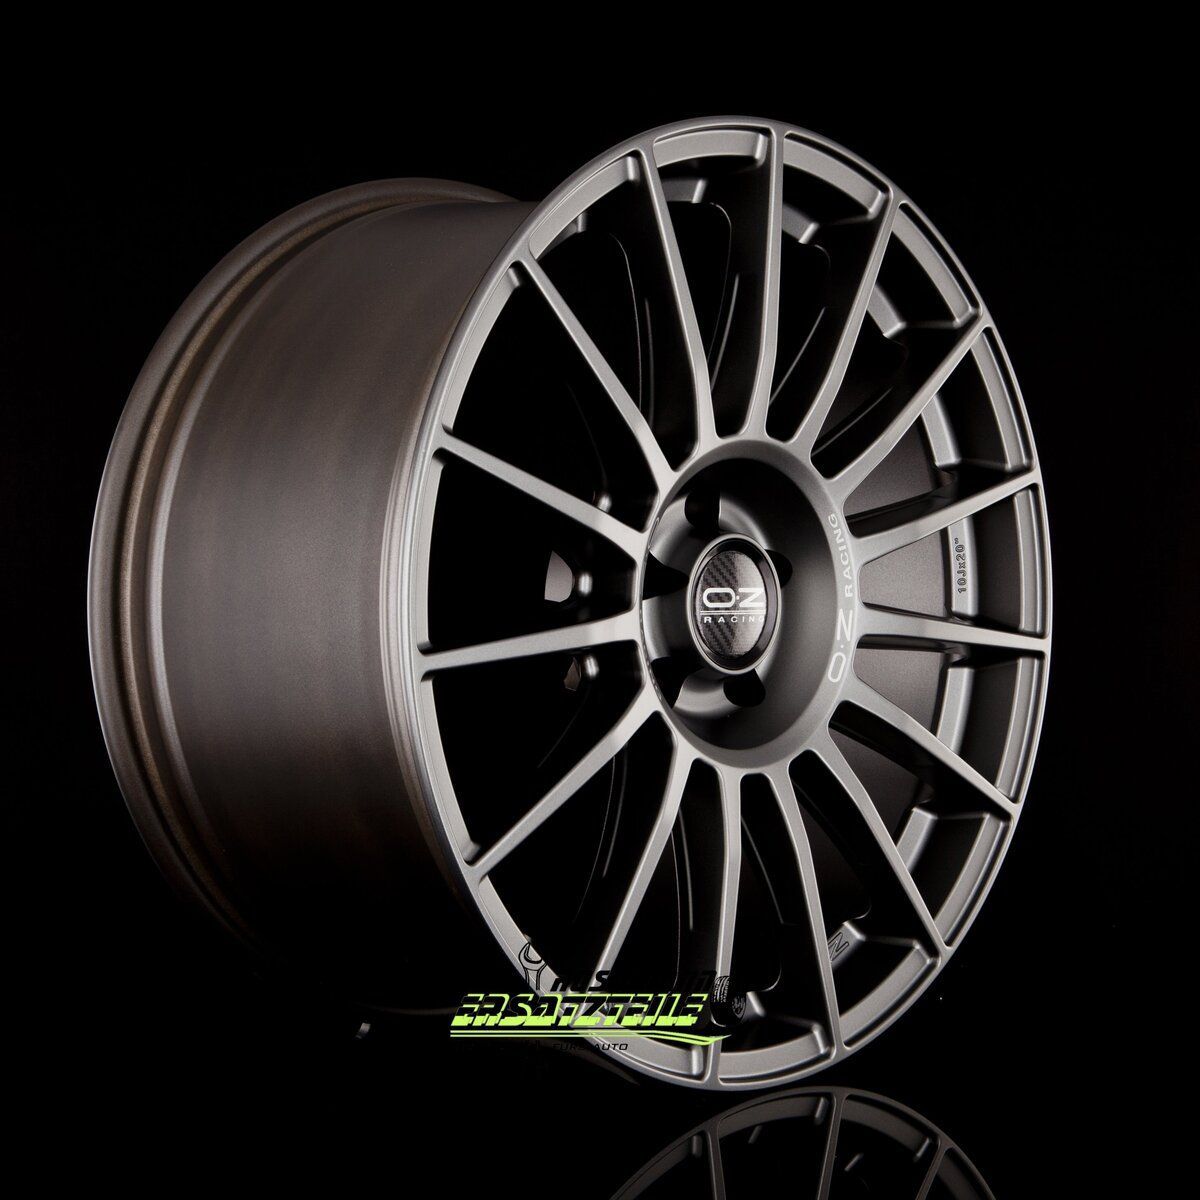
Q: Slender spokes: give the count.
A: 15